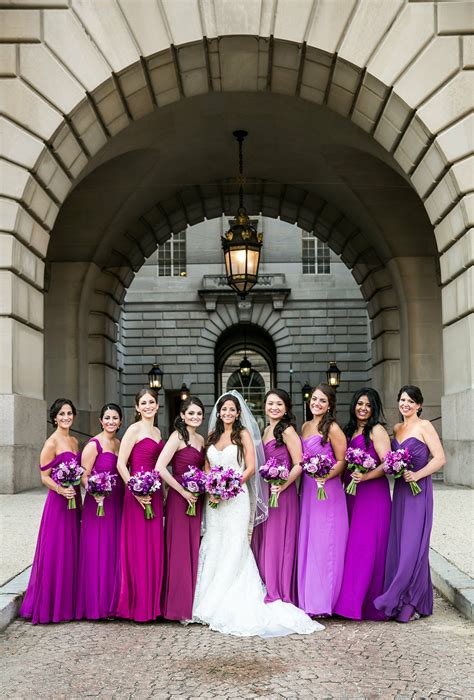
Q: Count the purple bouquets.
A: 9